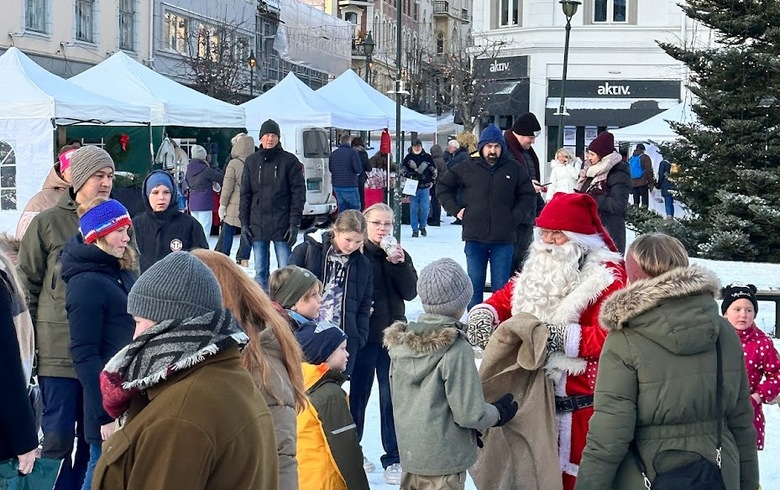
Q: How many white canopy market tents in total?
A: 5